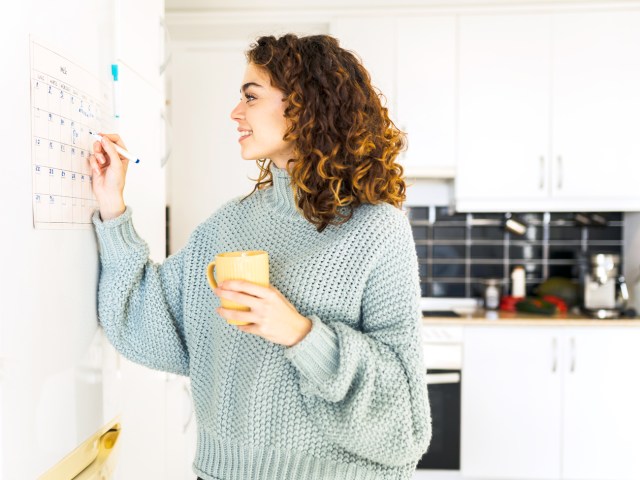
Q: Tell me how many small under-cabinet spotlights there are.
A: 3